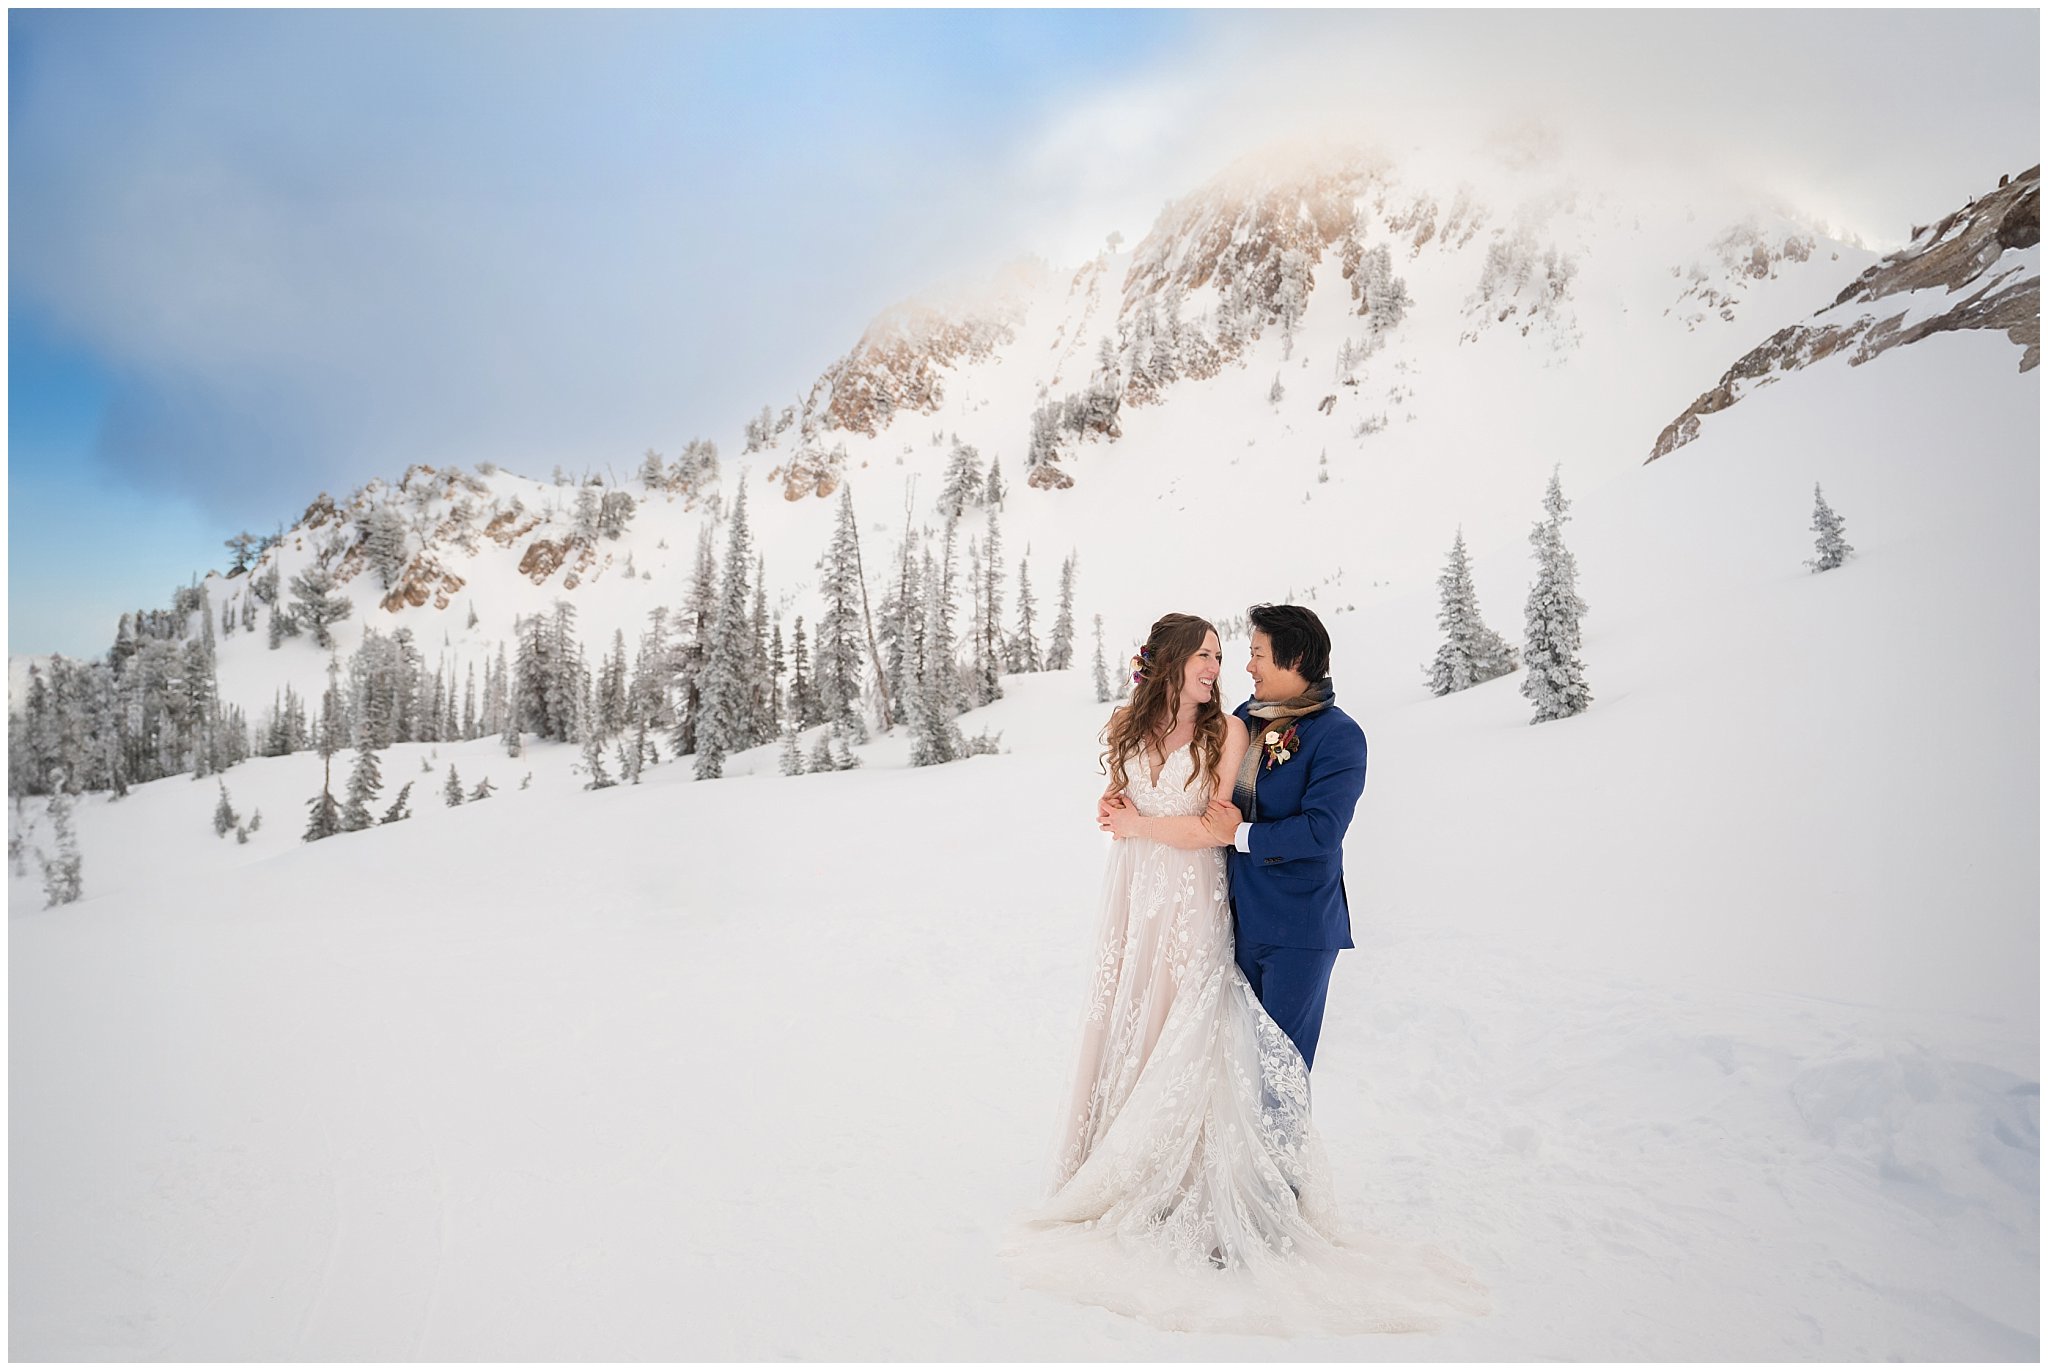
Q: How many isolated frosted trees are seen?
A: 3